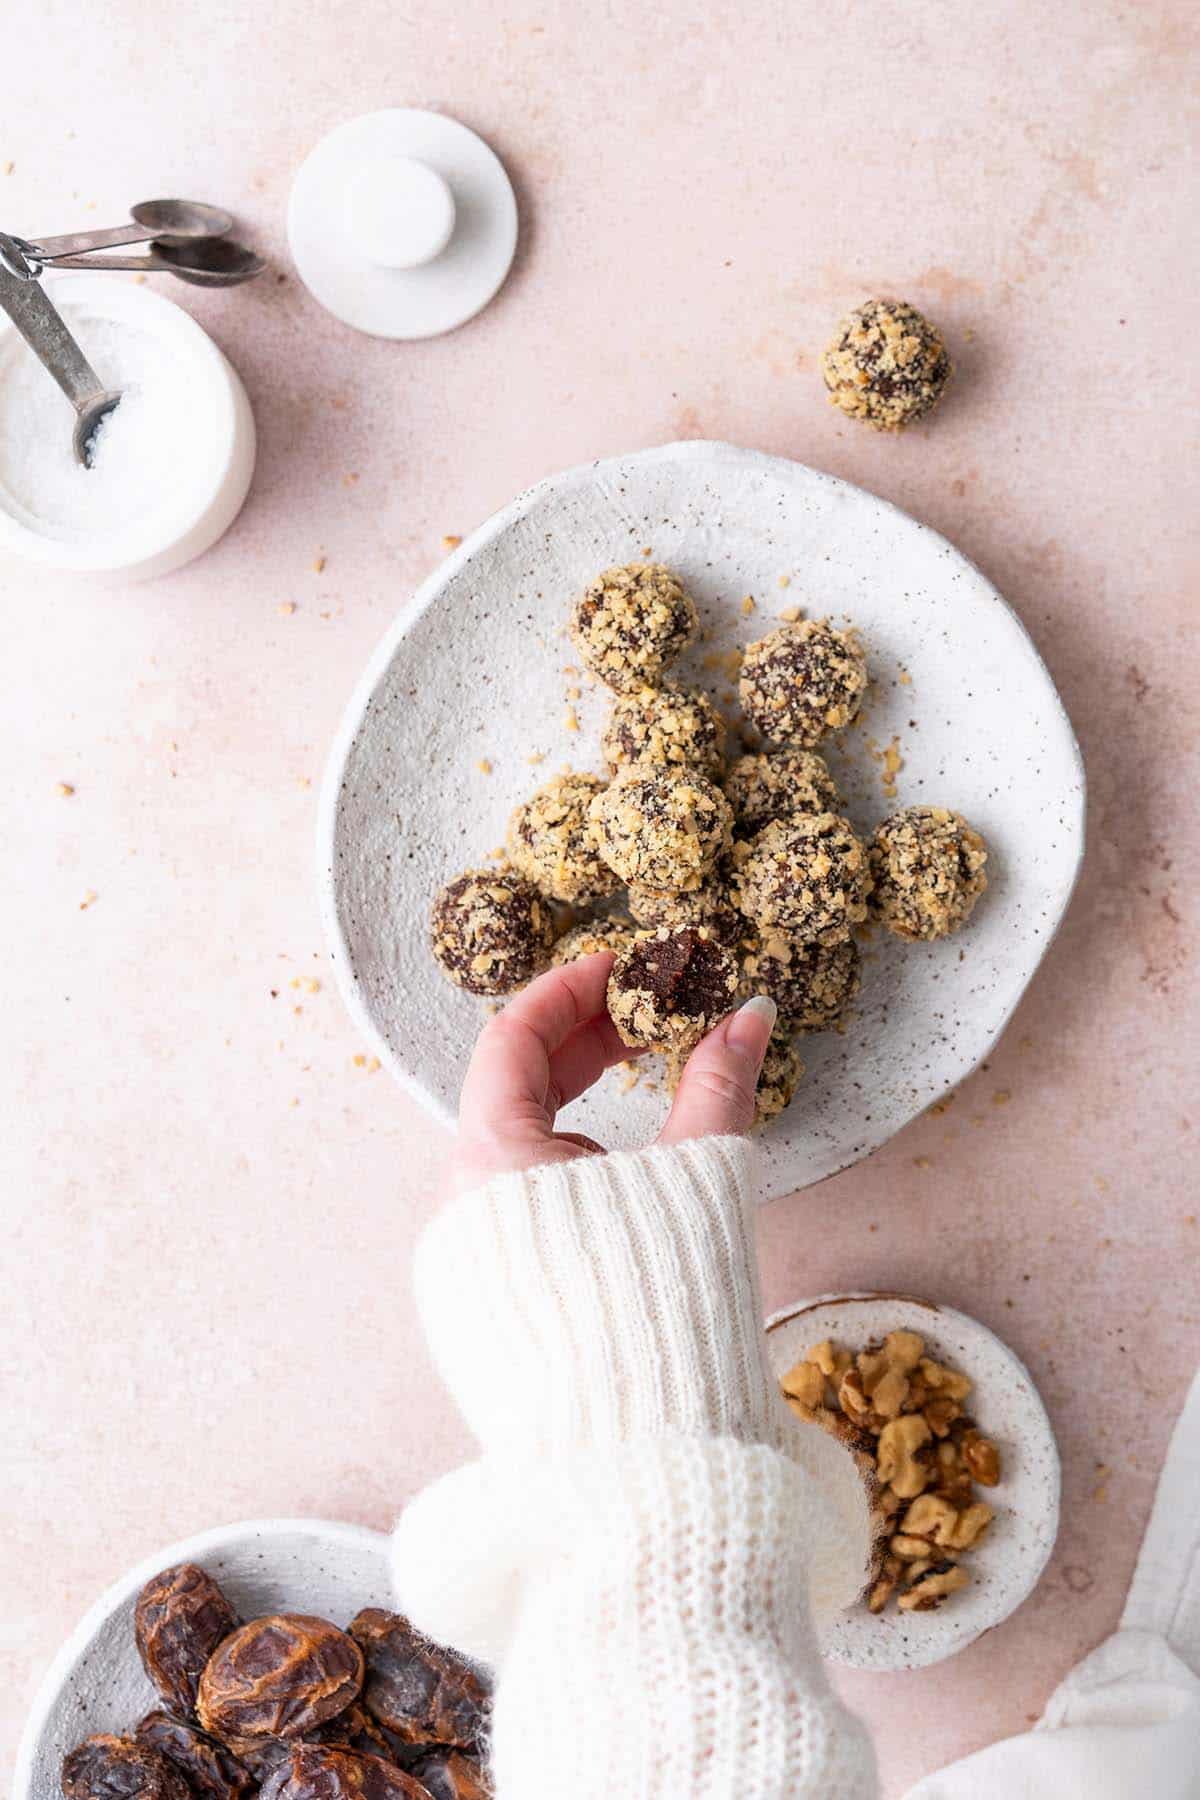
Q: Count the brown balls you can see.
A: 15